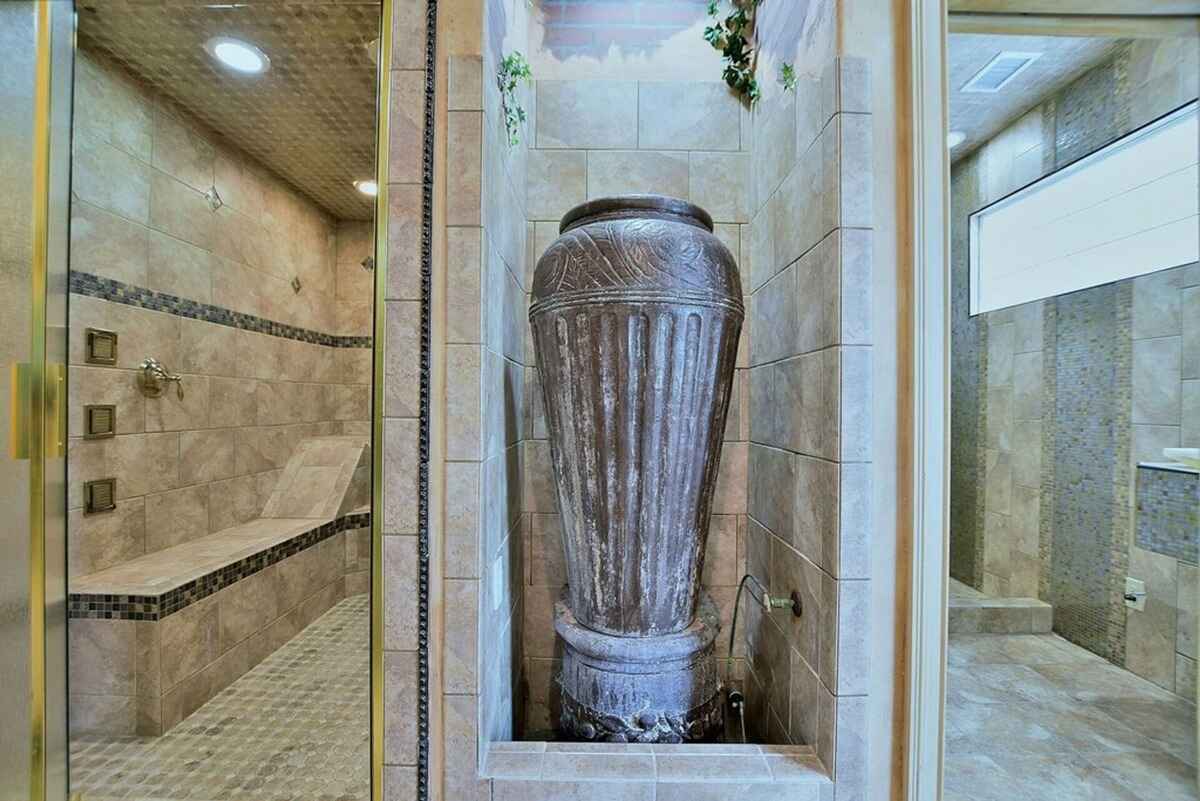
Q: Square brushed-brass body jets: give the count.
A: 3